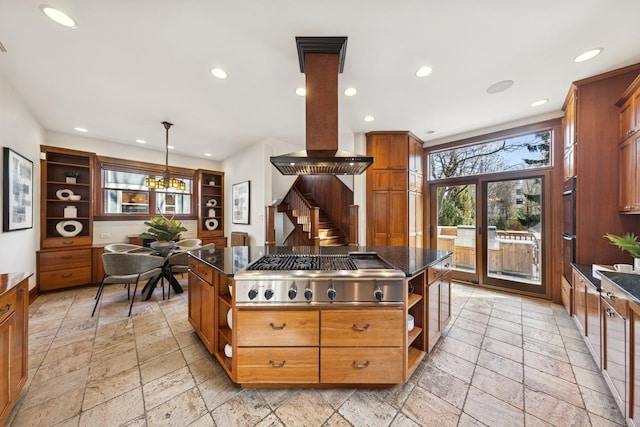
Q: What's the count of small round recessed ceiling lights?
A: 12